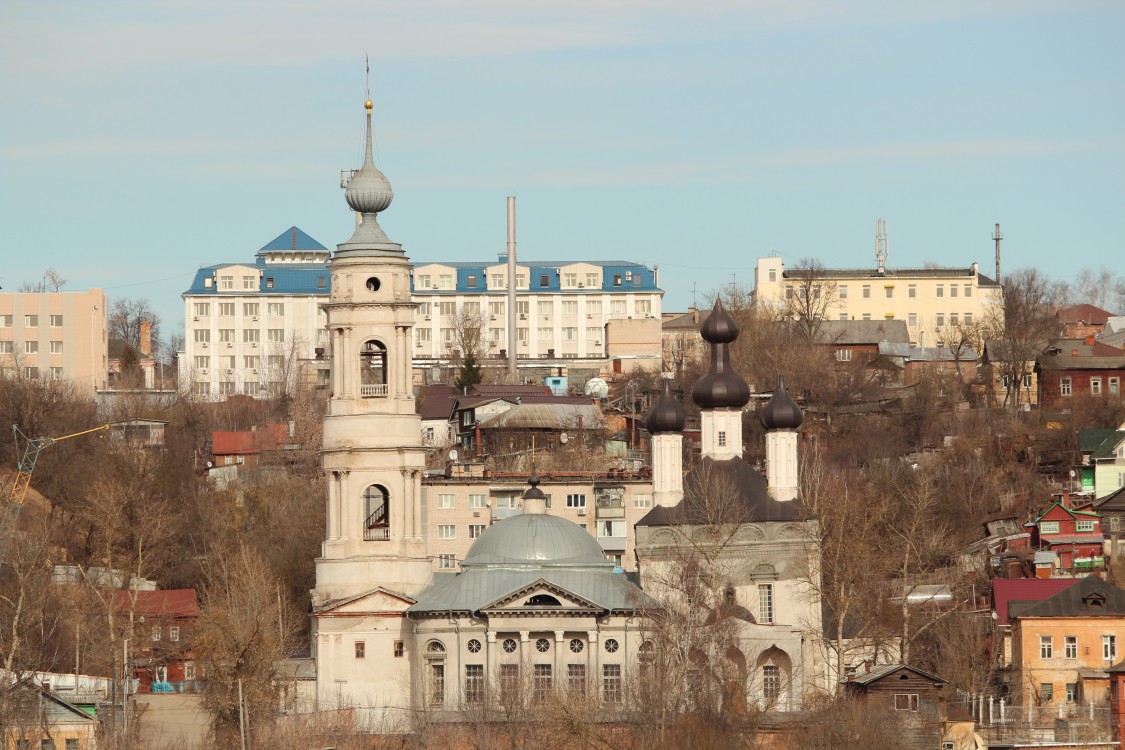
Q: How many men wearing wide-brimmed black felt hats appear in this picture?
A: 0